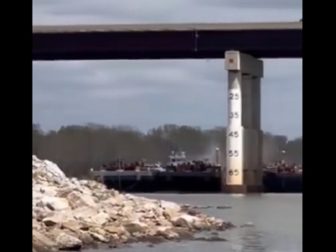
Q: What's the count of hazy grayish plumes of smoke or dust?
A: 1